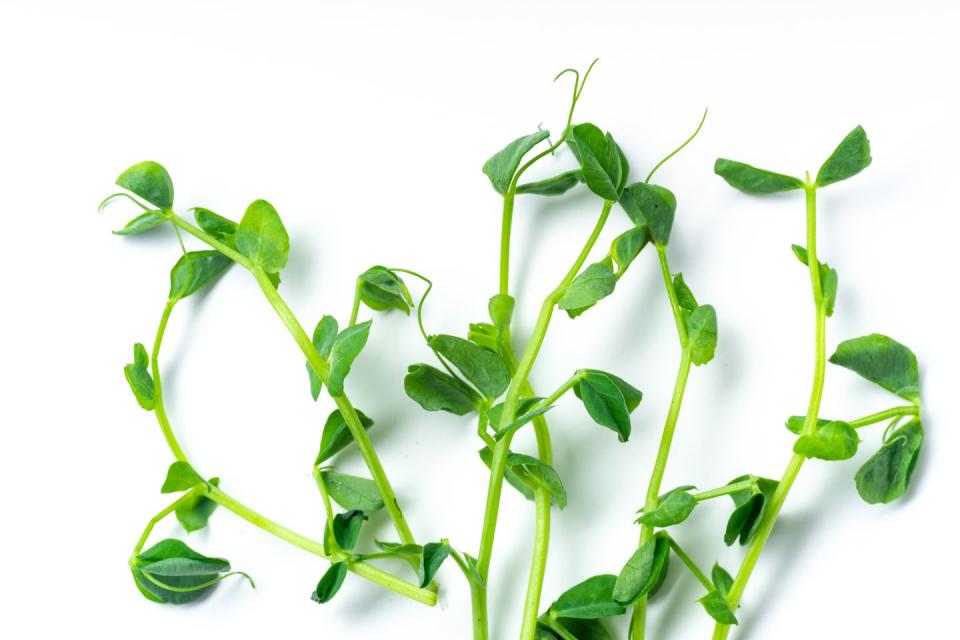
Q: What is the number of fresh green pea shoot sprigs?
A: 6